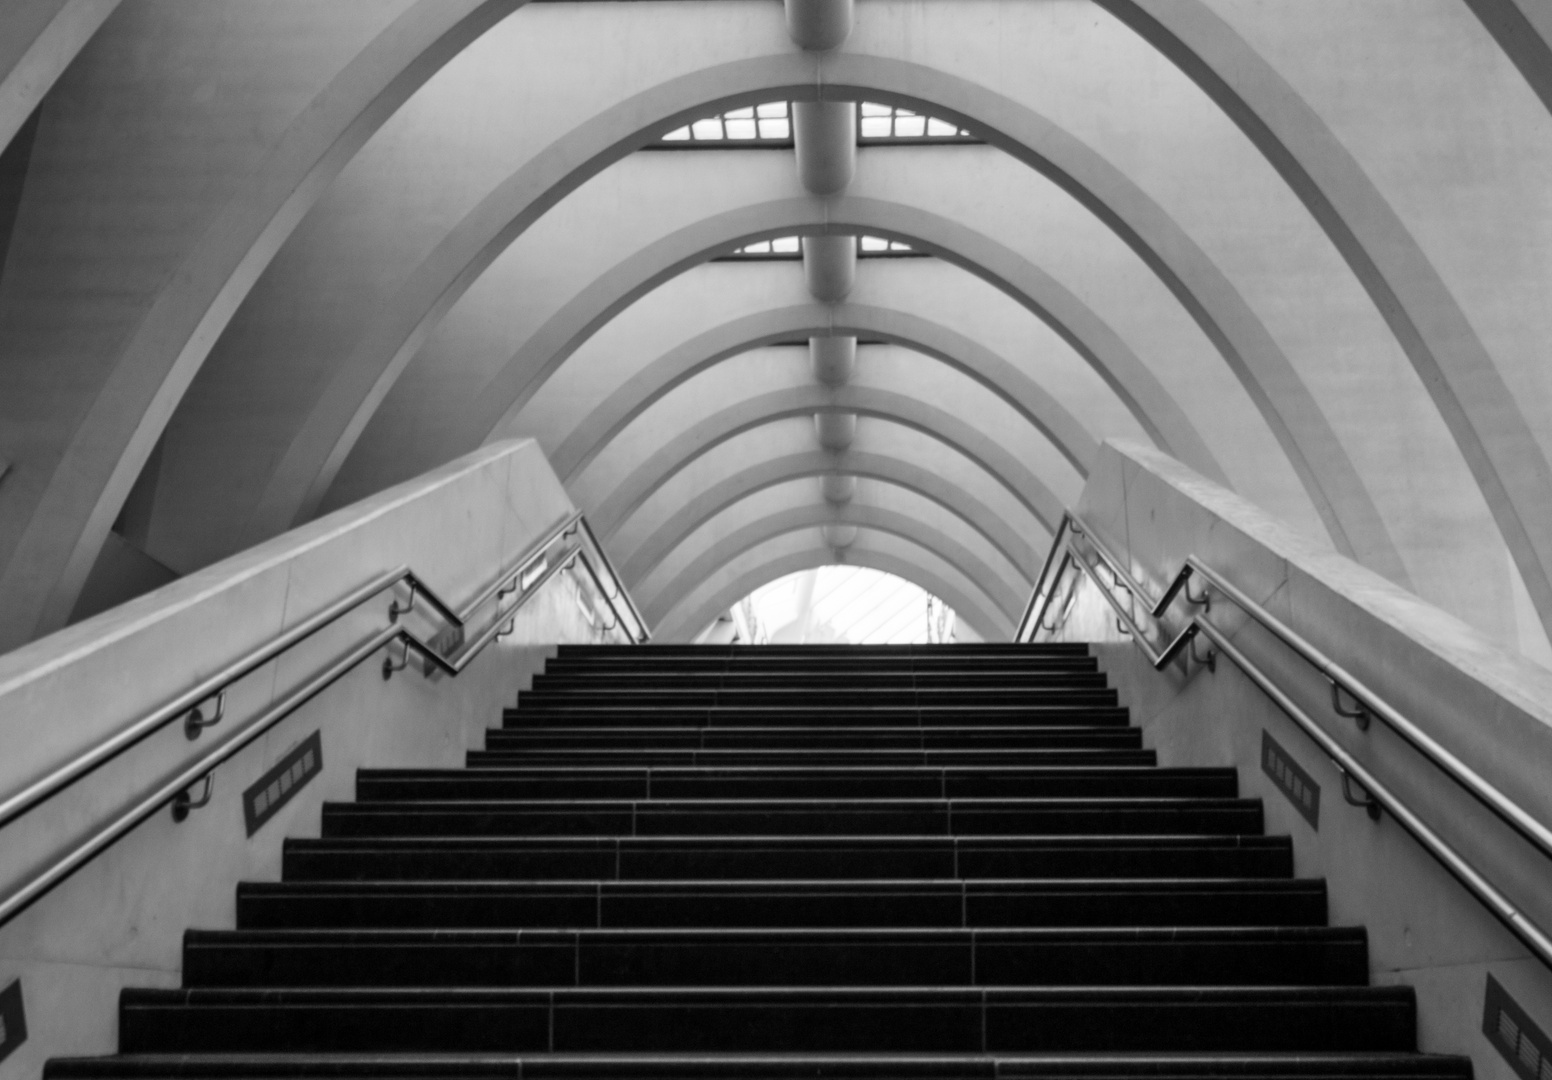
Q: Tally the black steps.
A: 14